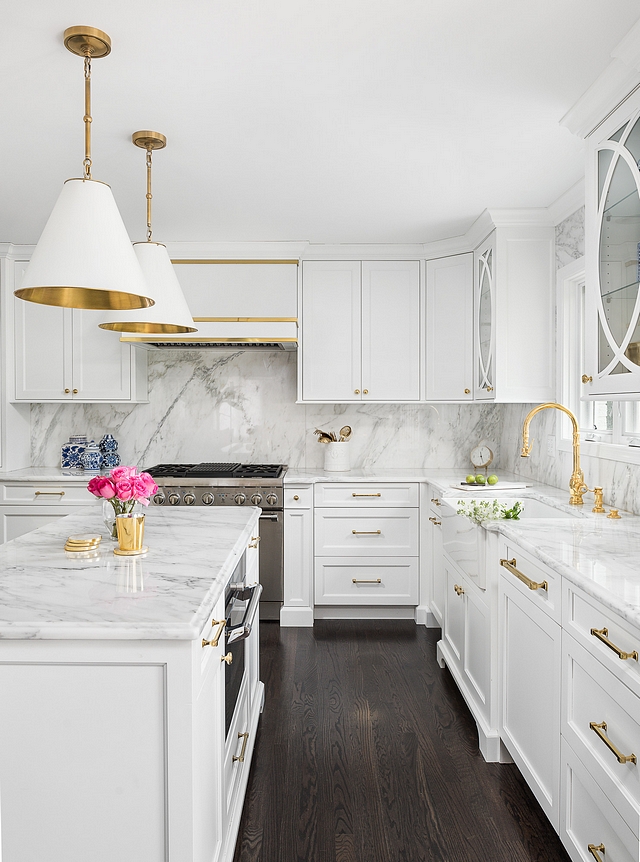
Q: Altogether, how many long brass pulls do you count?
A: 13